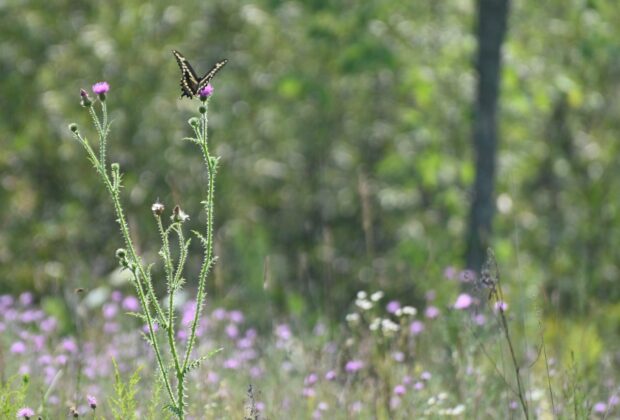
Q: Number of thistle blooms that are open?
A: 2